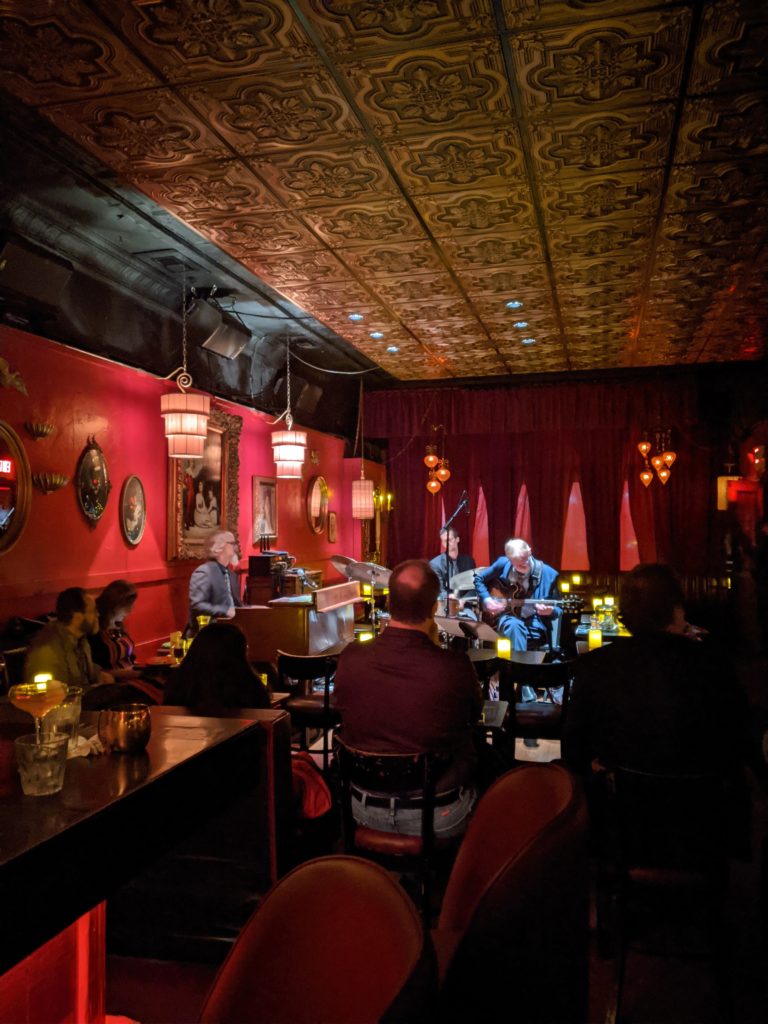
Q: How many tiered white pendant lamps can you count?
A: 2